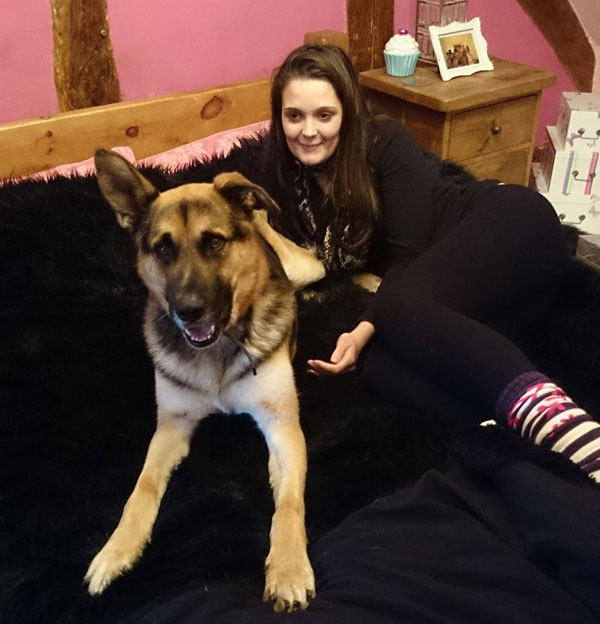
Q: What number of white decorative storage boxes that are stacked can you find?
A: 3